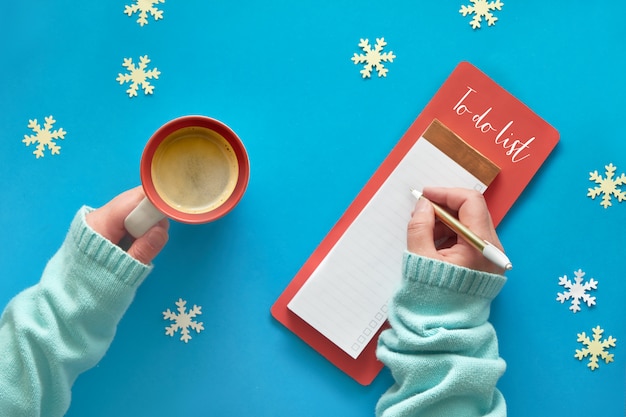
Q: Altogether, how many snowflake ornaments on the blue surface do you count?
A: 9